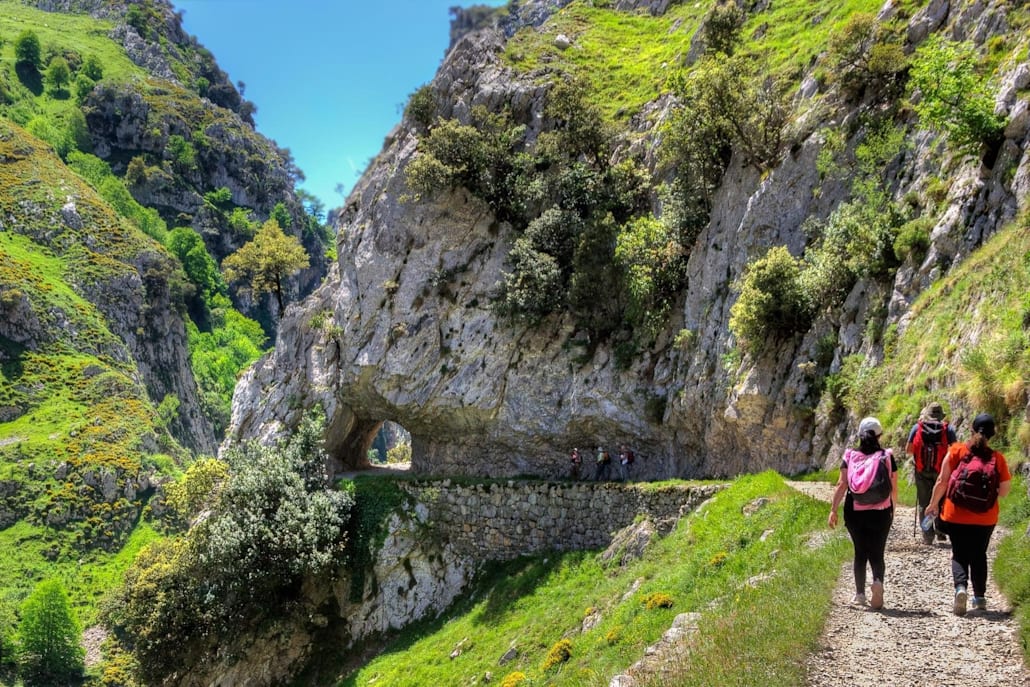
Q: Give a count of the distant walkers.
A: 3